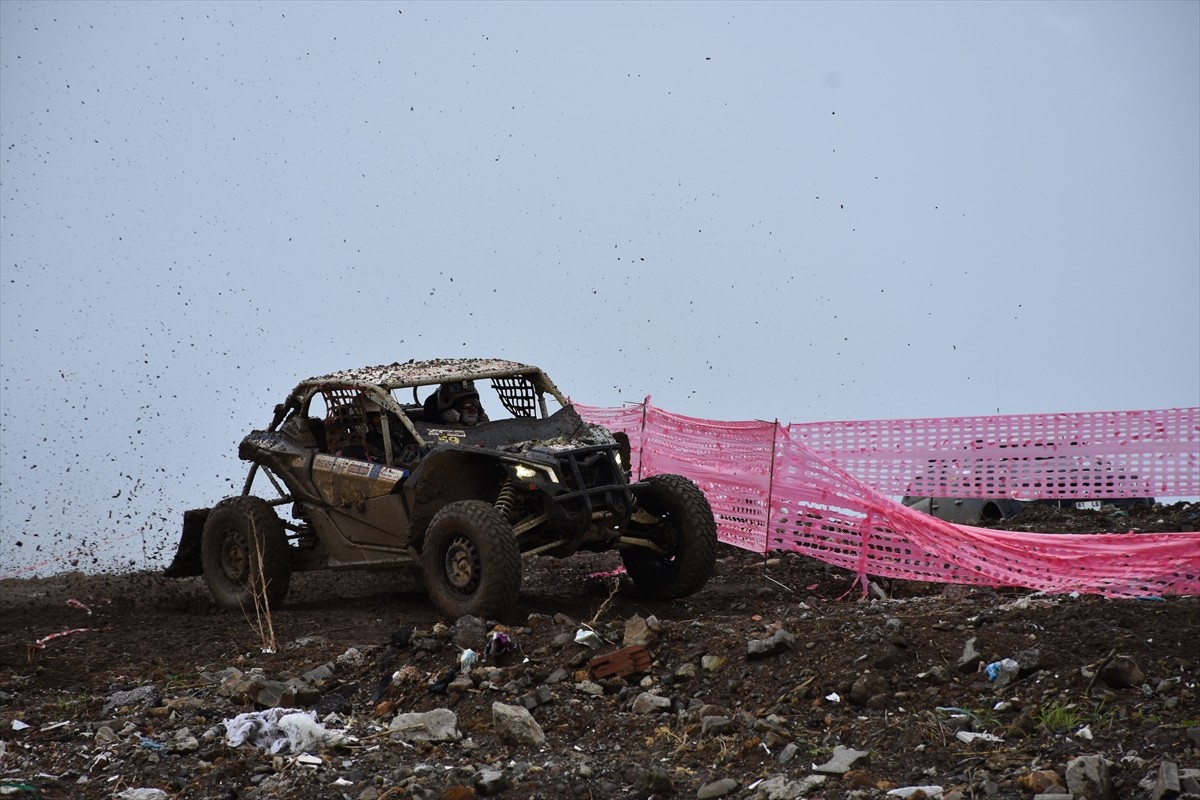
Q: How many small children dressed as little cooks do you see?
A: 0